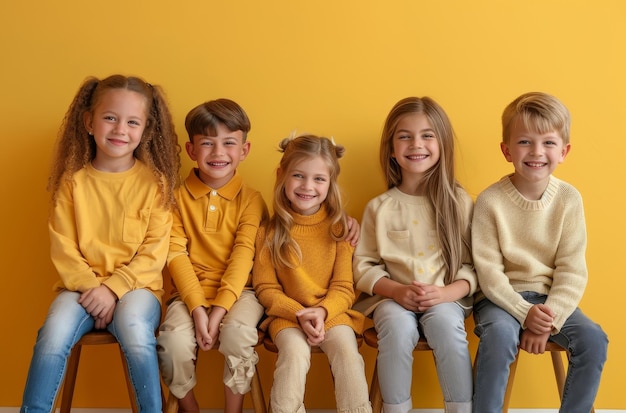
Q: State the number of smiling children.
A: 5